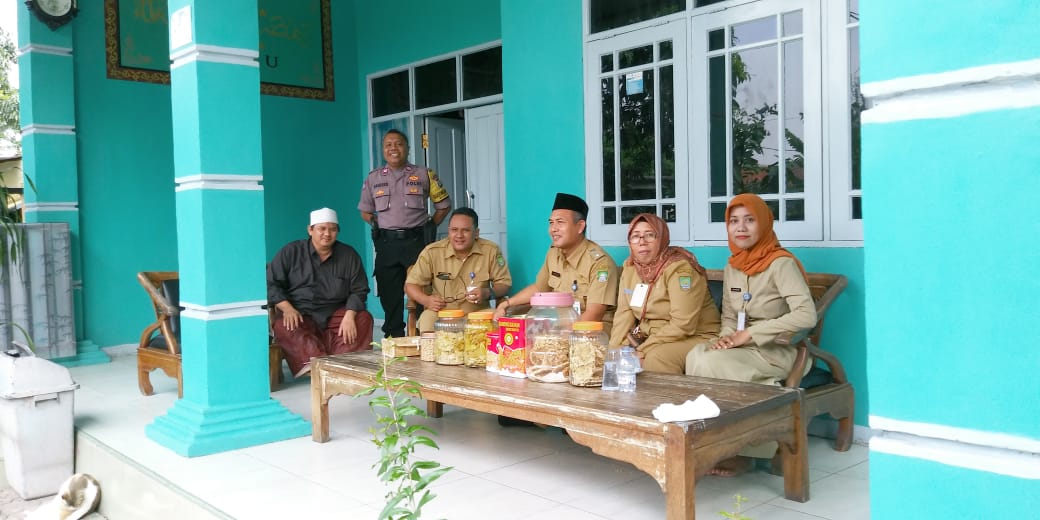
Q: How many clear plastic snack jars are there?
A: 5